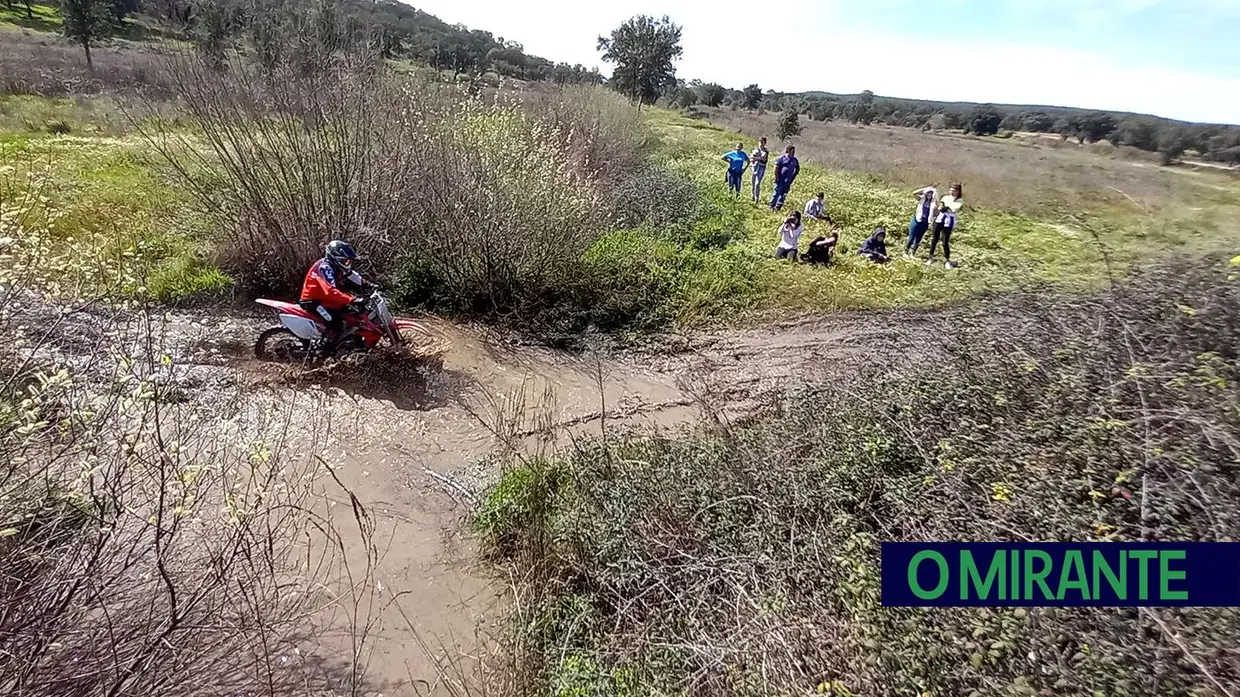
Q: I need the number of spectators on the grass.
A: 9